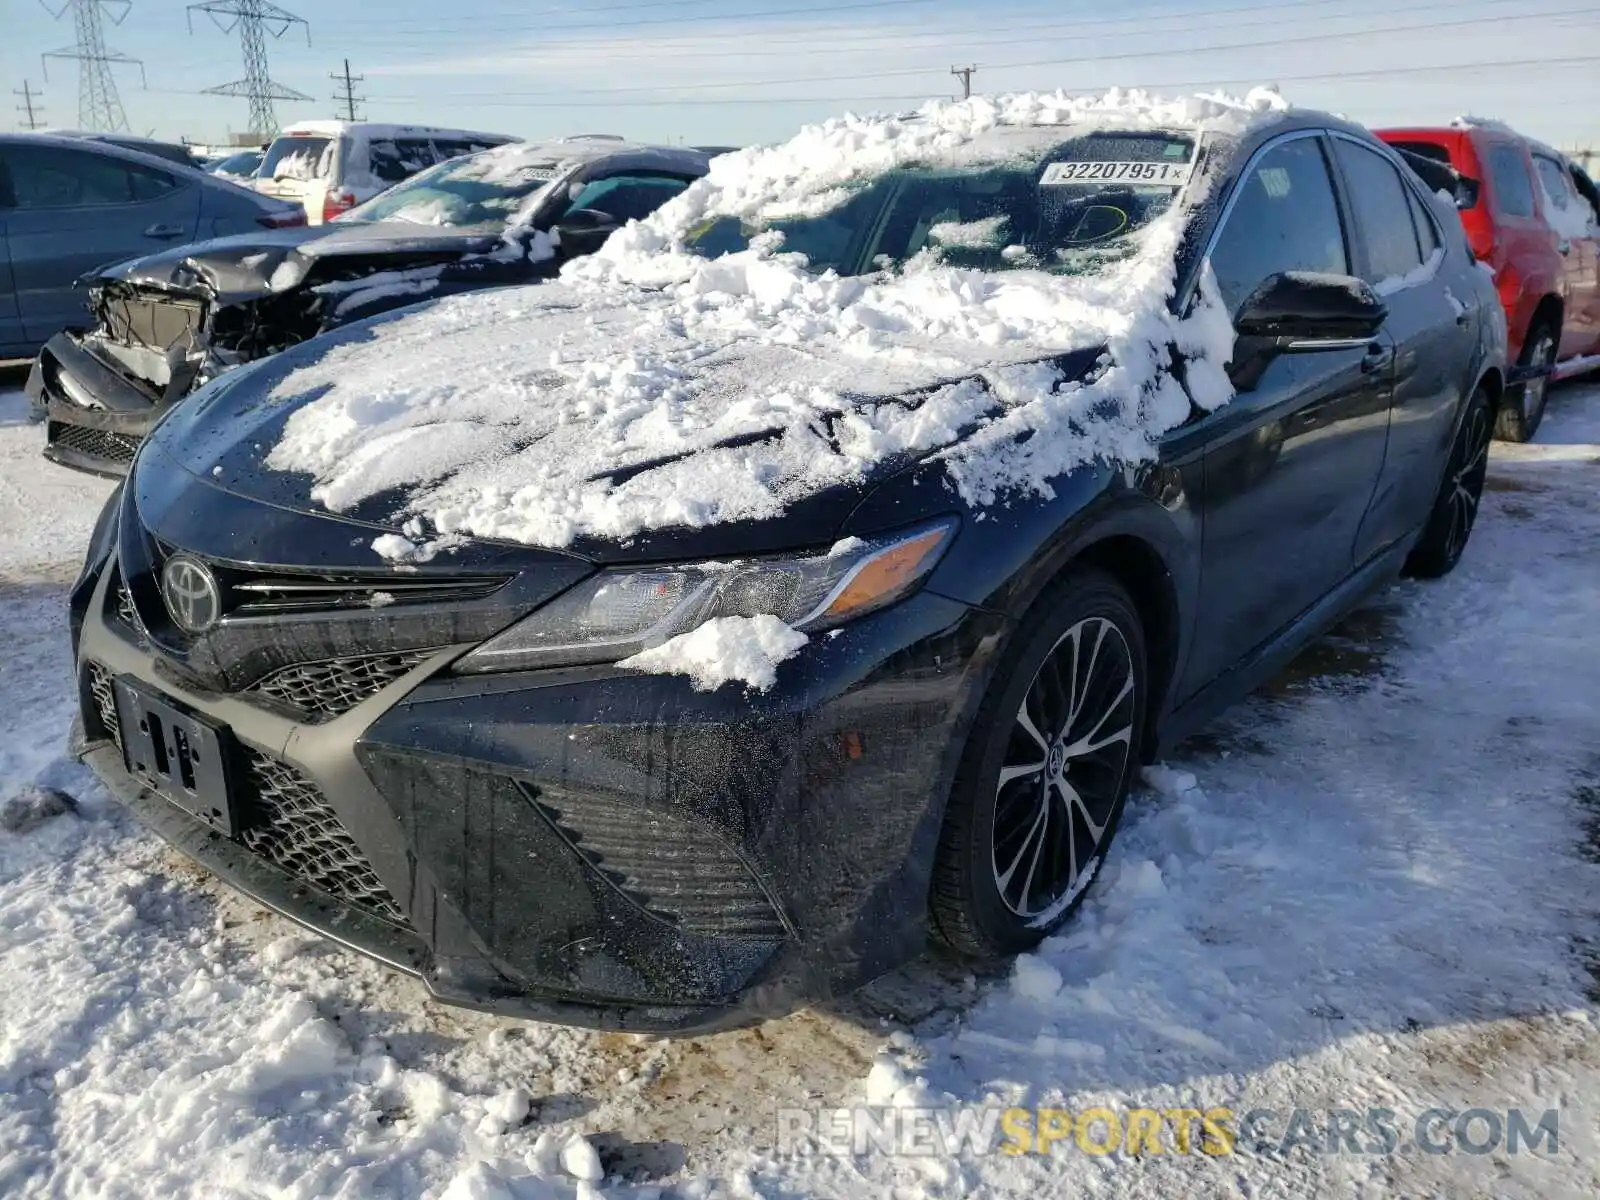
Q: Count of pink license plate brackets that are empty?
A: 0